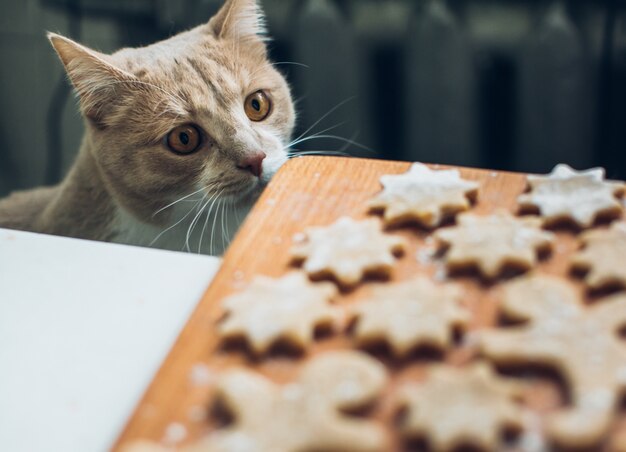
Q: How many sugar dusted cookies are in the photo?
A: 10